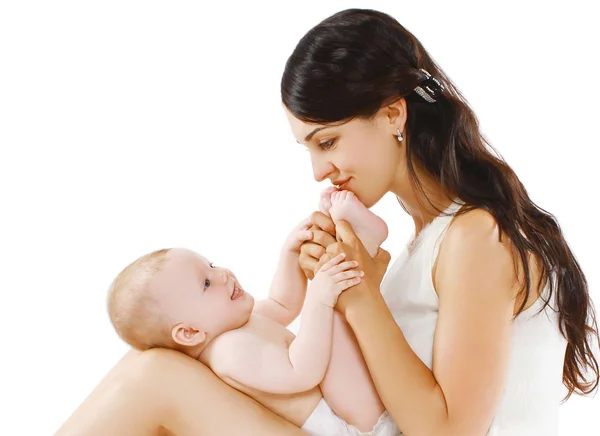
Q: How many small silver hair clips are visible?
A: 1